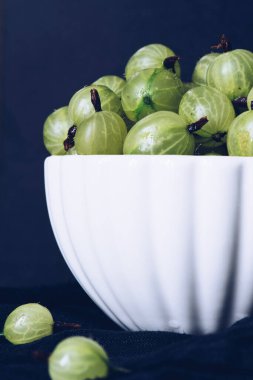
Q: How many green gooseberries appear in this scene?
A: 14